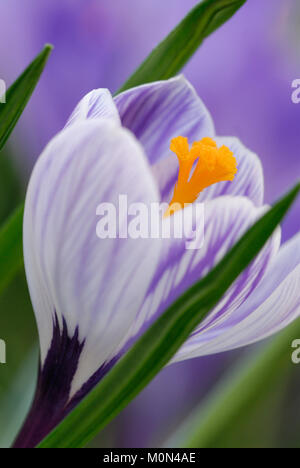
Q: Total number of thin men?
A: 0